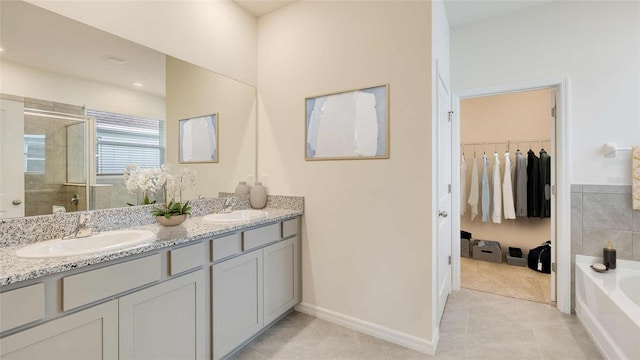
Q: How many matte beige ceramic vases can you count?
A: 1